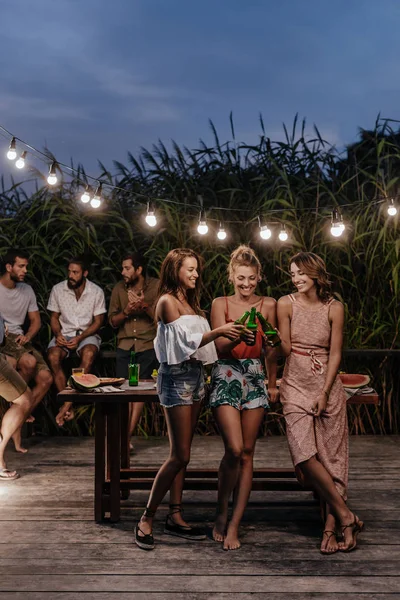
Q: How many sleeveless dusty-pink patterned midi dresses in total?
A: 1